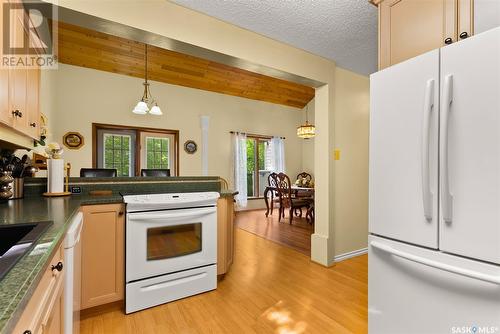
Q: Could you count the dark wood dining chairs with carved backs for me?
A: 3